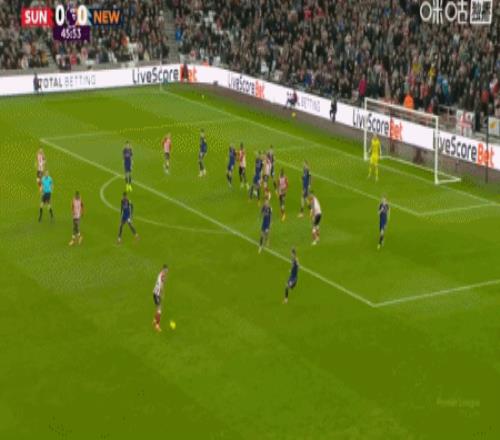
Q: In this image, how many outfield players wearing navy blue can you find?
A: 10